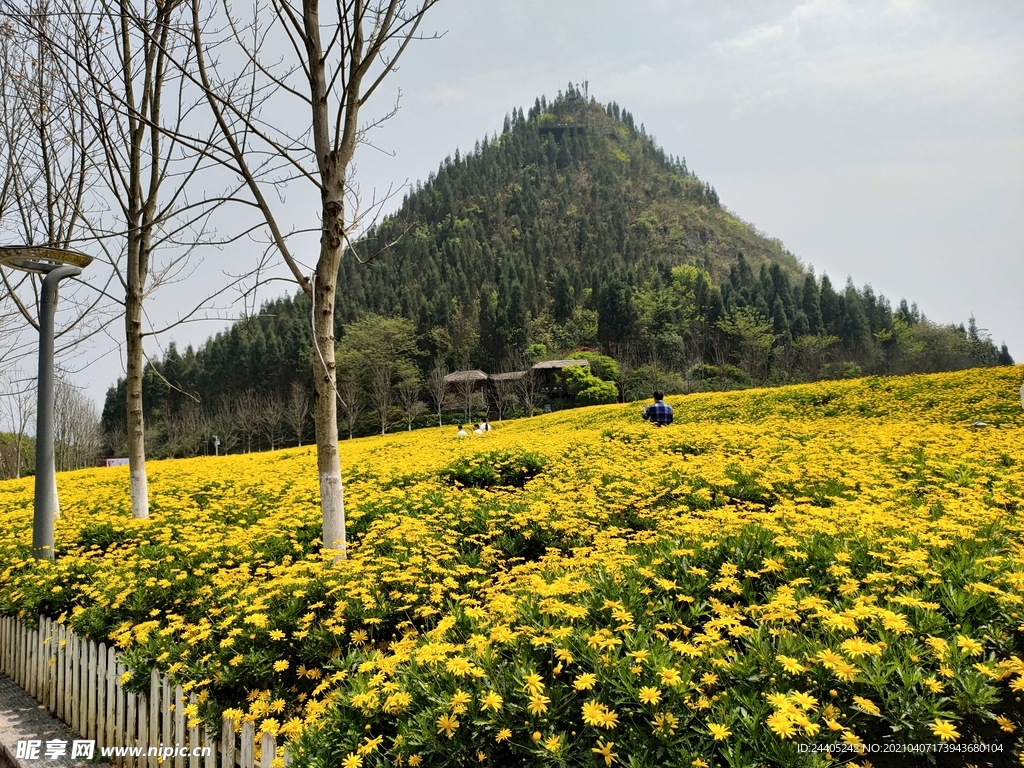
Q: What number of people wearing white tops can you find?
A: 3